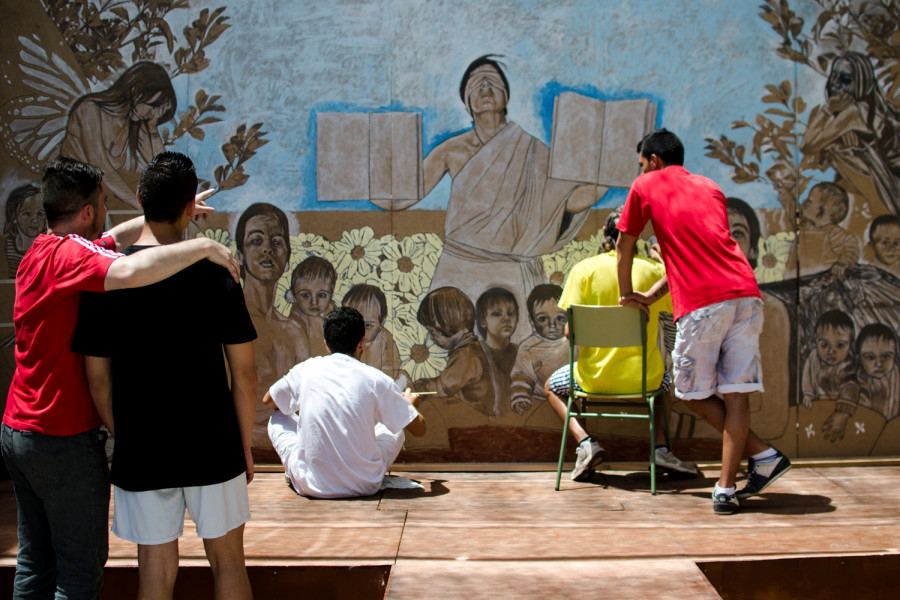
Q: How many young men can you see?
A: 5